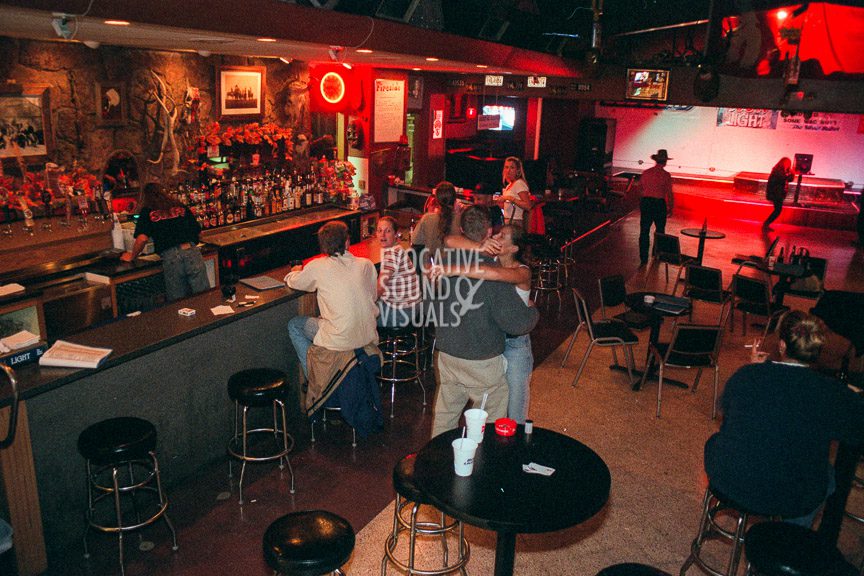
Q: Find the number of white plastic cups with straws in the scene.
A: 2